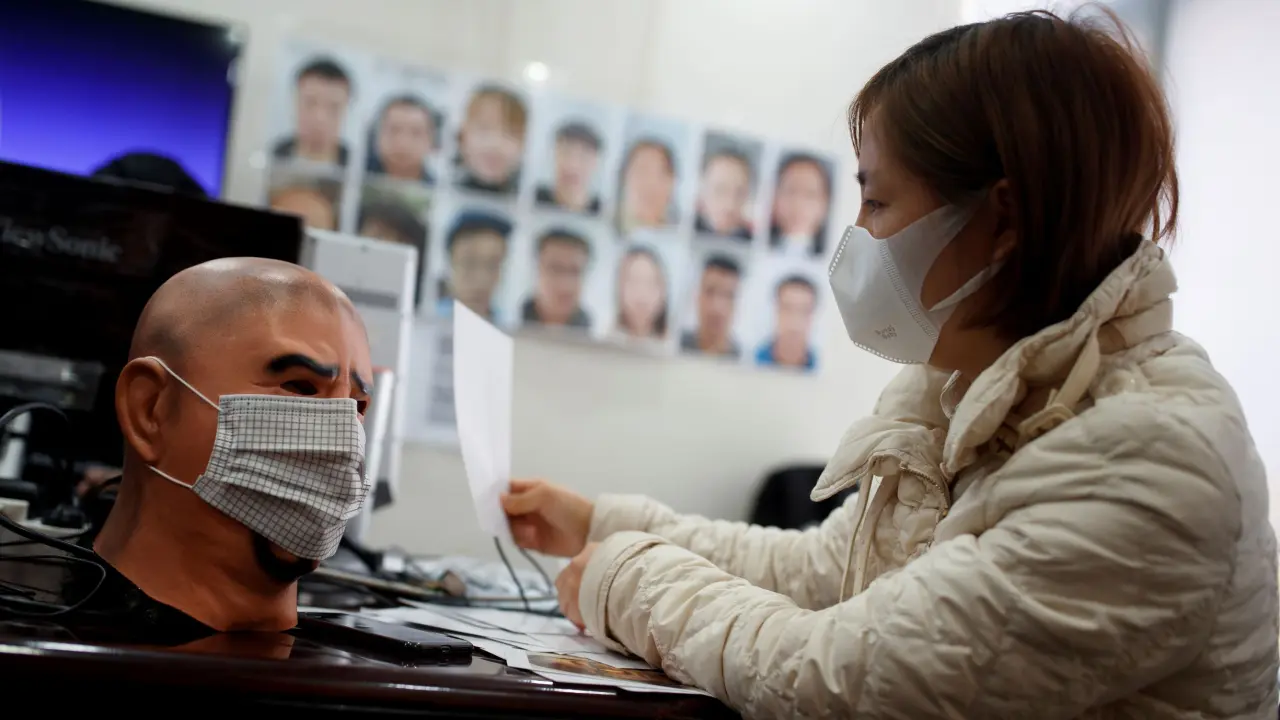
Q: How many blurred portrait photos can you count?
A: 14